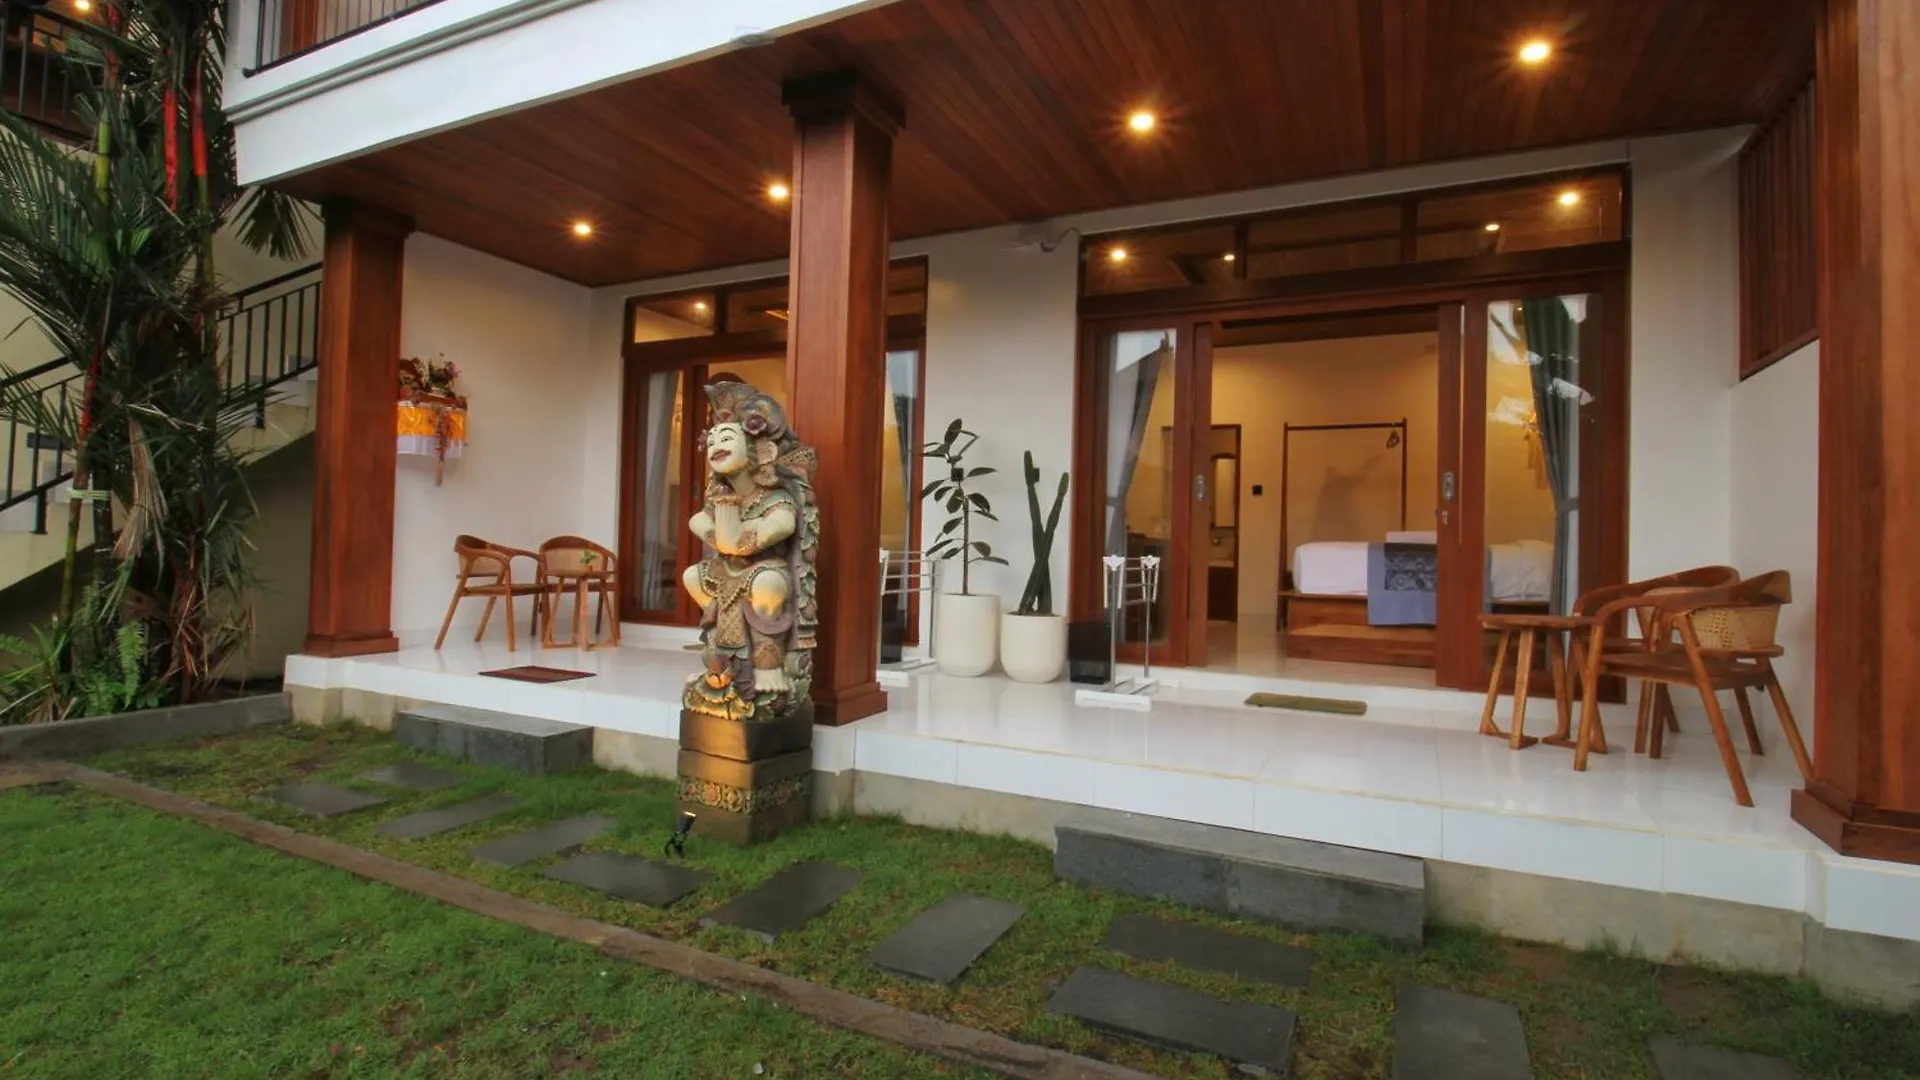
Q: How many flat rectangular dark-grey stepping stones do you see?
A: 11